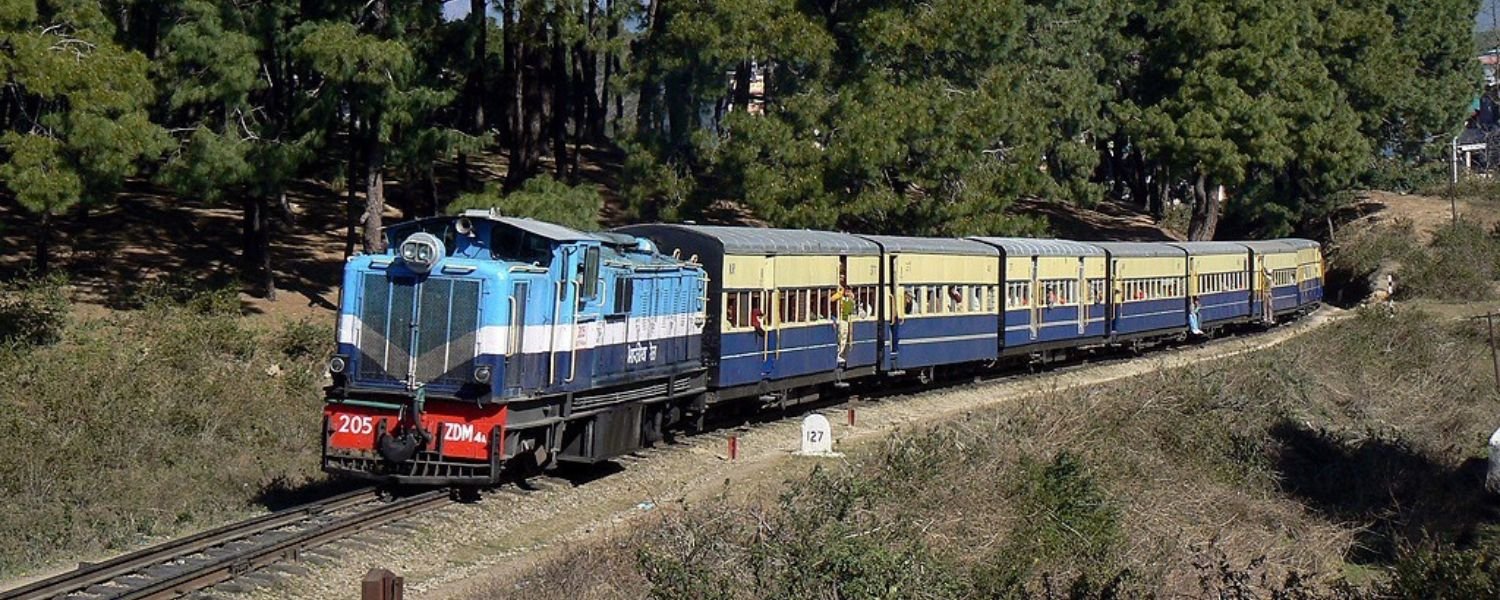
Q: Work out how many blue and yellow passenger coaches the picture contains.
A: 7